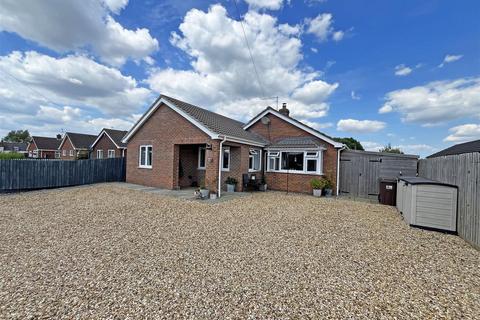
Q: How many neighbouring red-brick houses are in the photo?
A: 3